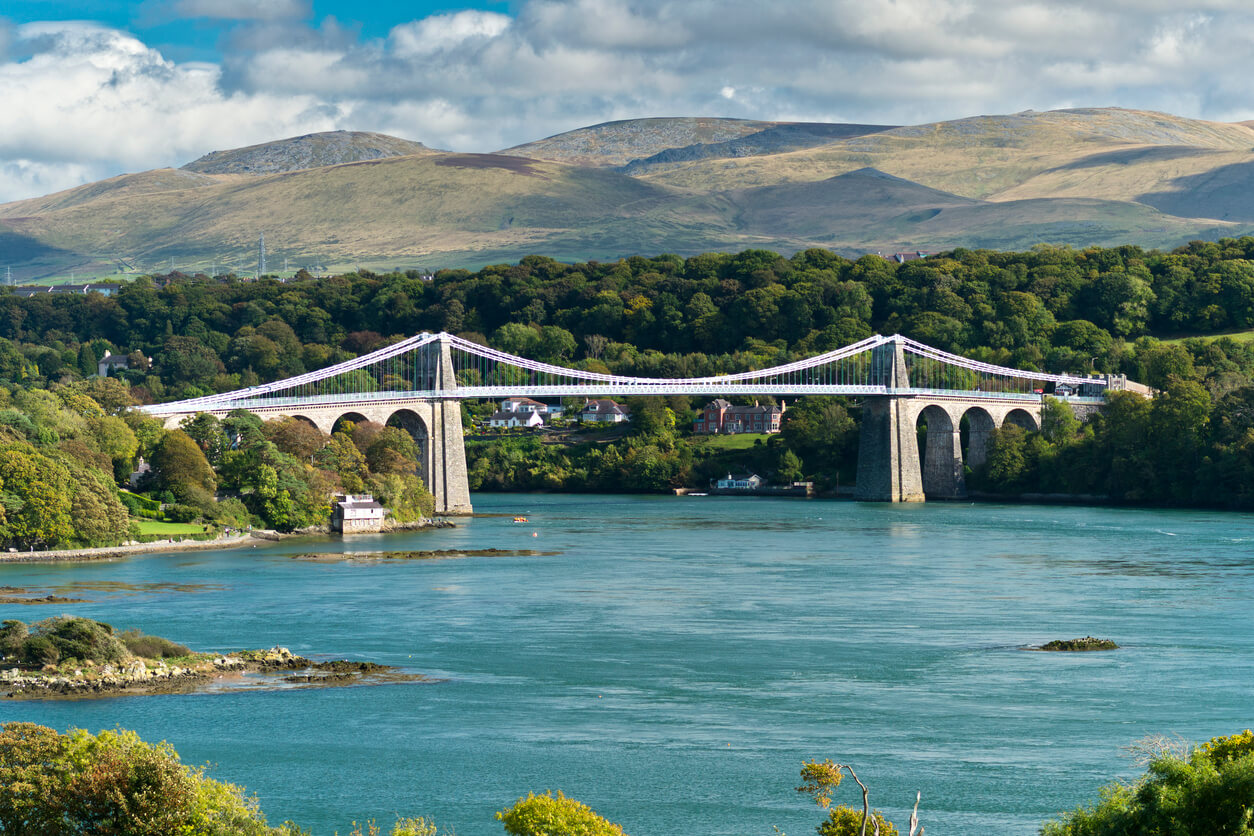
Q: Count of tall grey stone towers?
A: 2